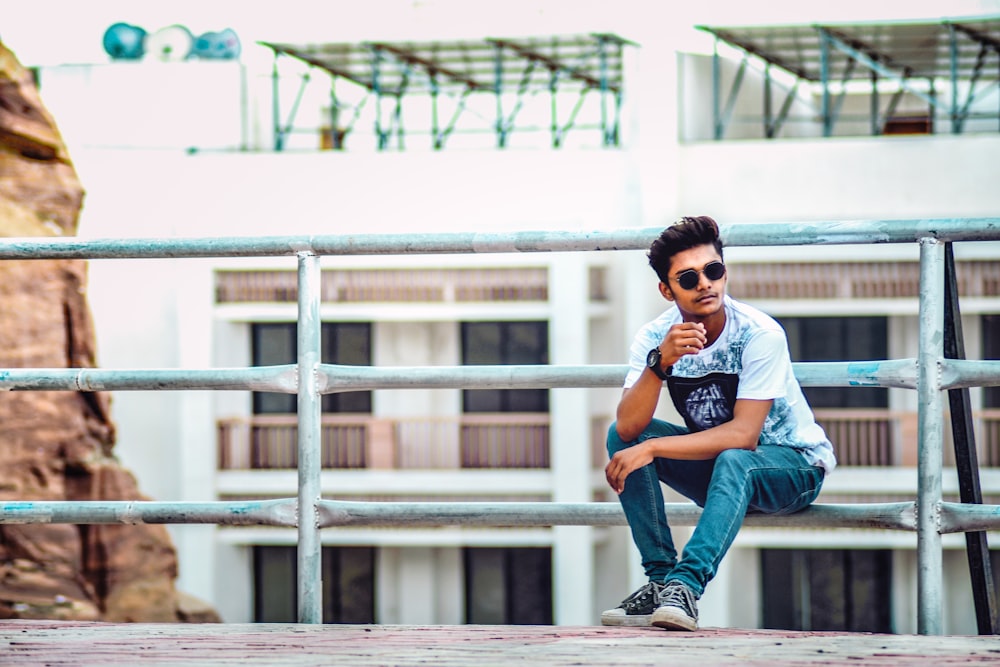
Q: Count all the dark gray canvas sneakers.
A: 2